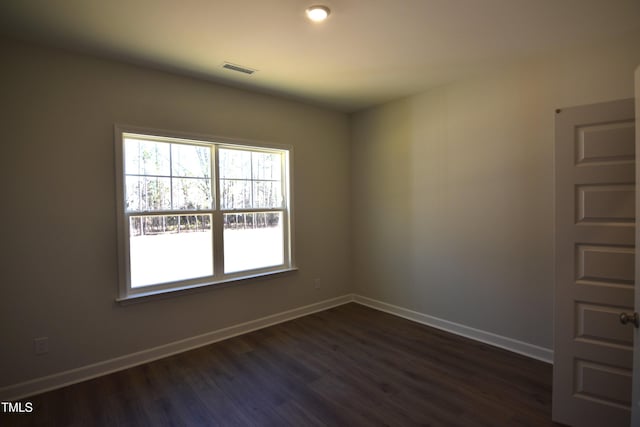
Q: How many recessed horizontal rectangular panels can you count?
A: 5